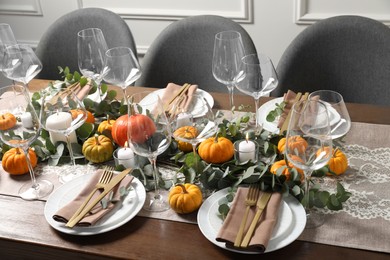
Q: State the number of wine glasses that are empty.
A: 12